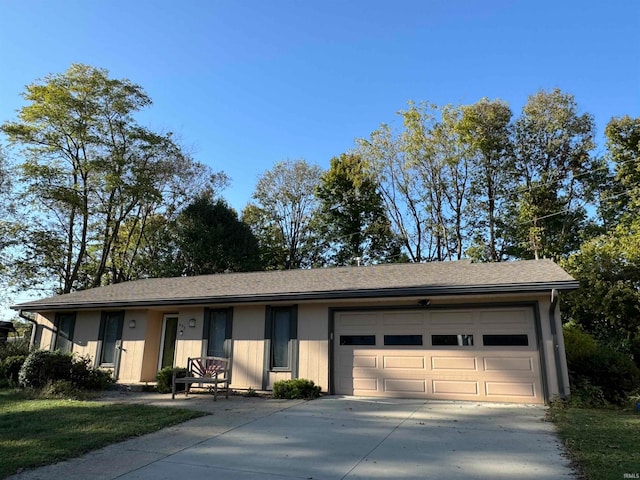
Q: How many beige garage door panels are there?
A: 12